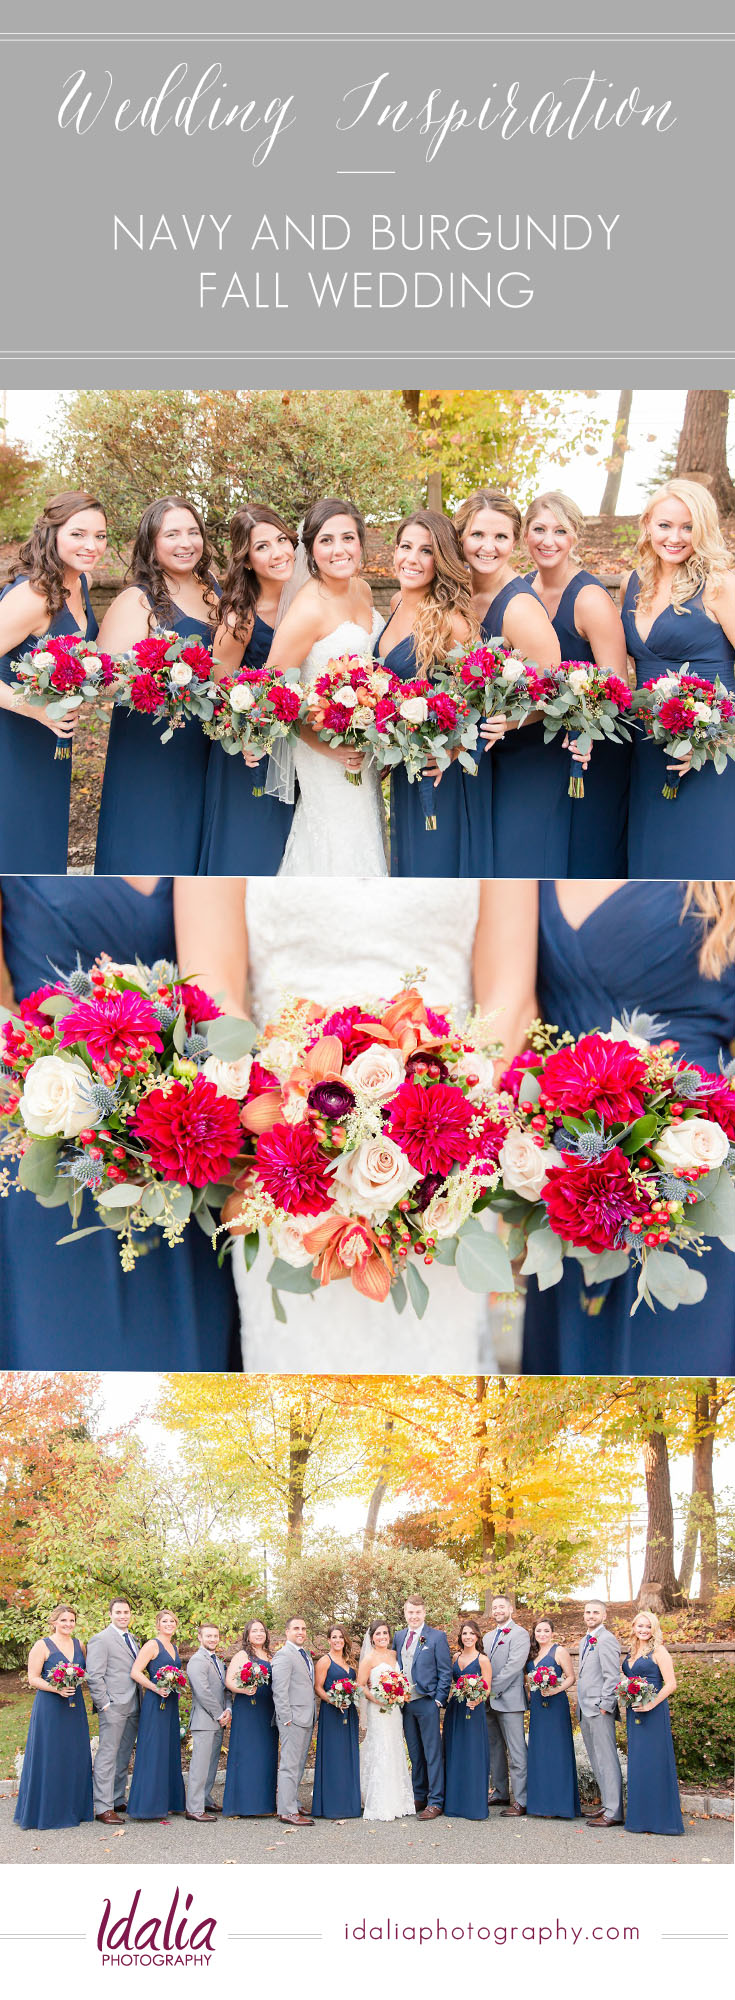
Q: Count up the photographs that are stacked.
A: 3